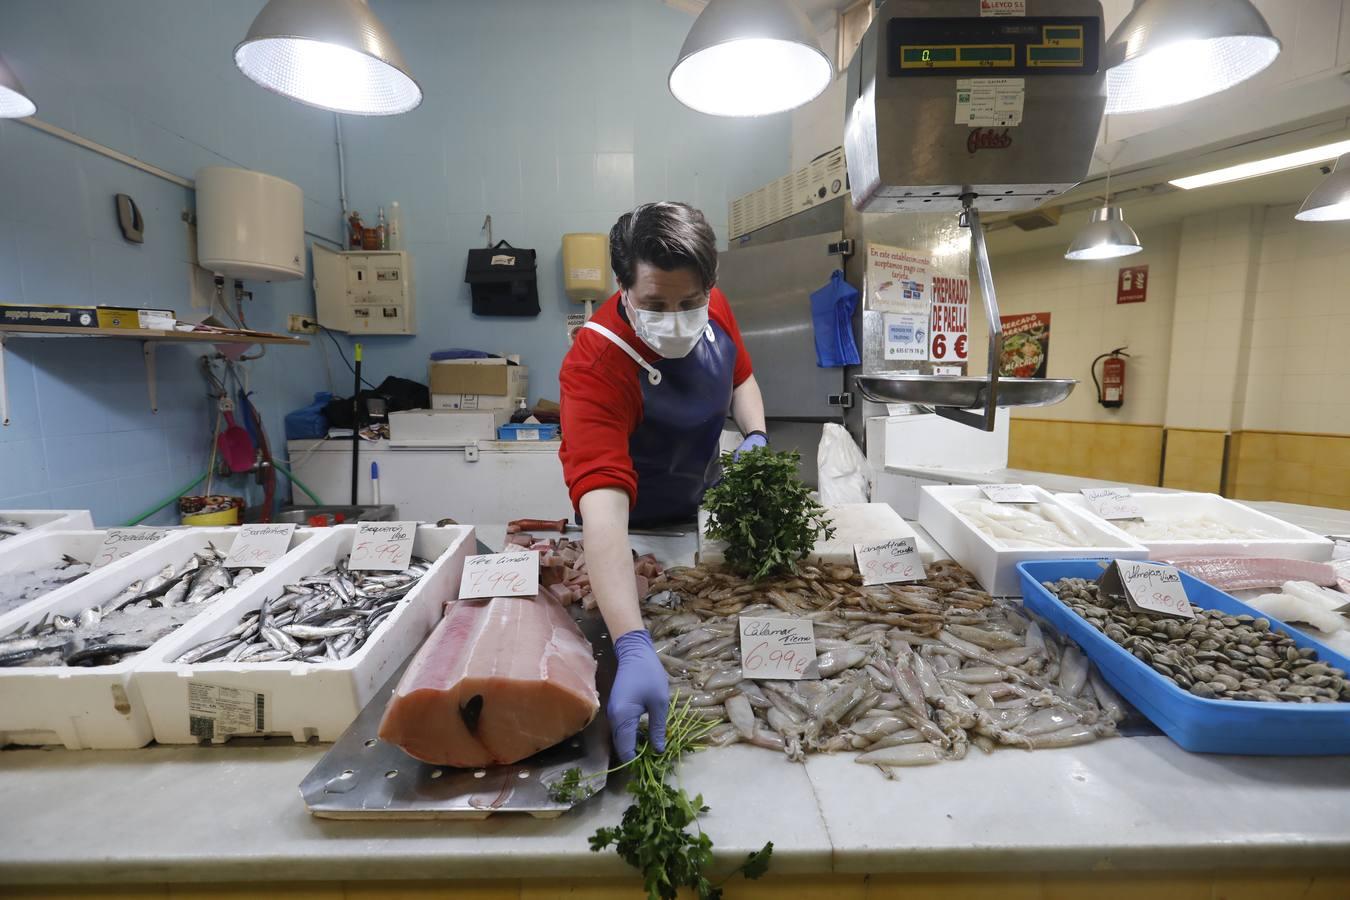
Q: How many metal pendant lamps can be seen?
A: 6